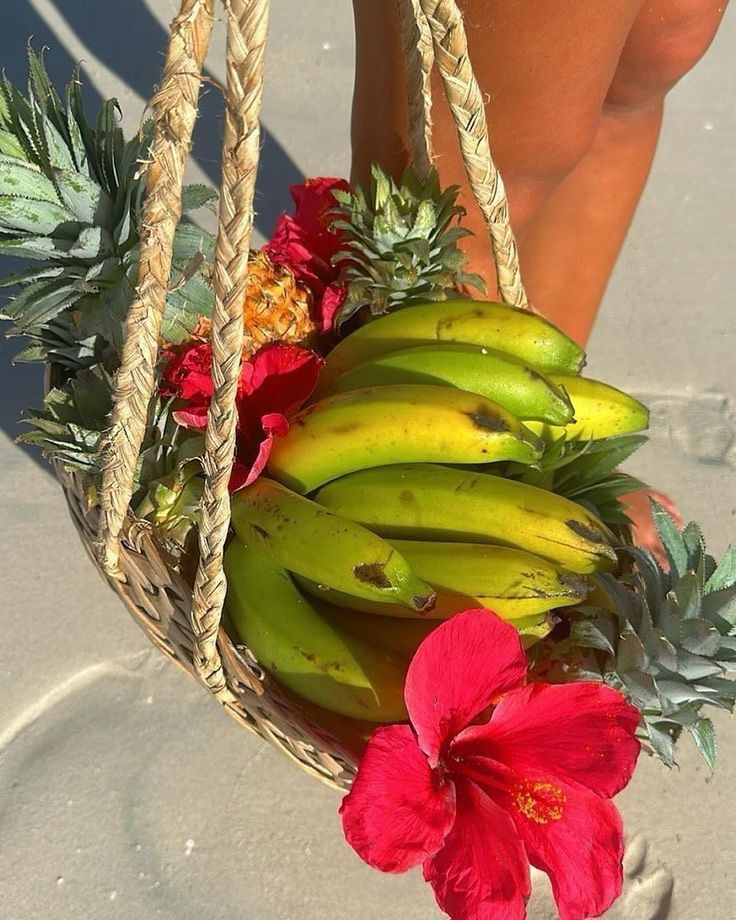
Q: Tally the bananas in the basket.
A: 9